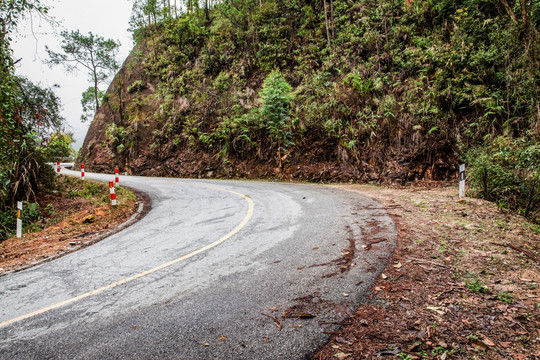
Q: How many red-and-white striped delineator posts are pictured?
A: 4